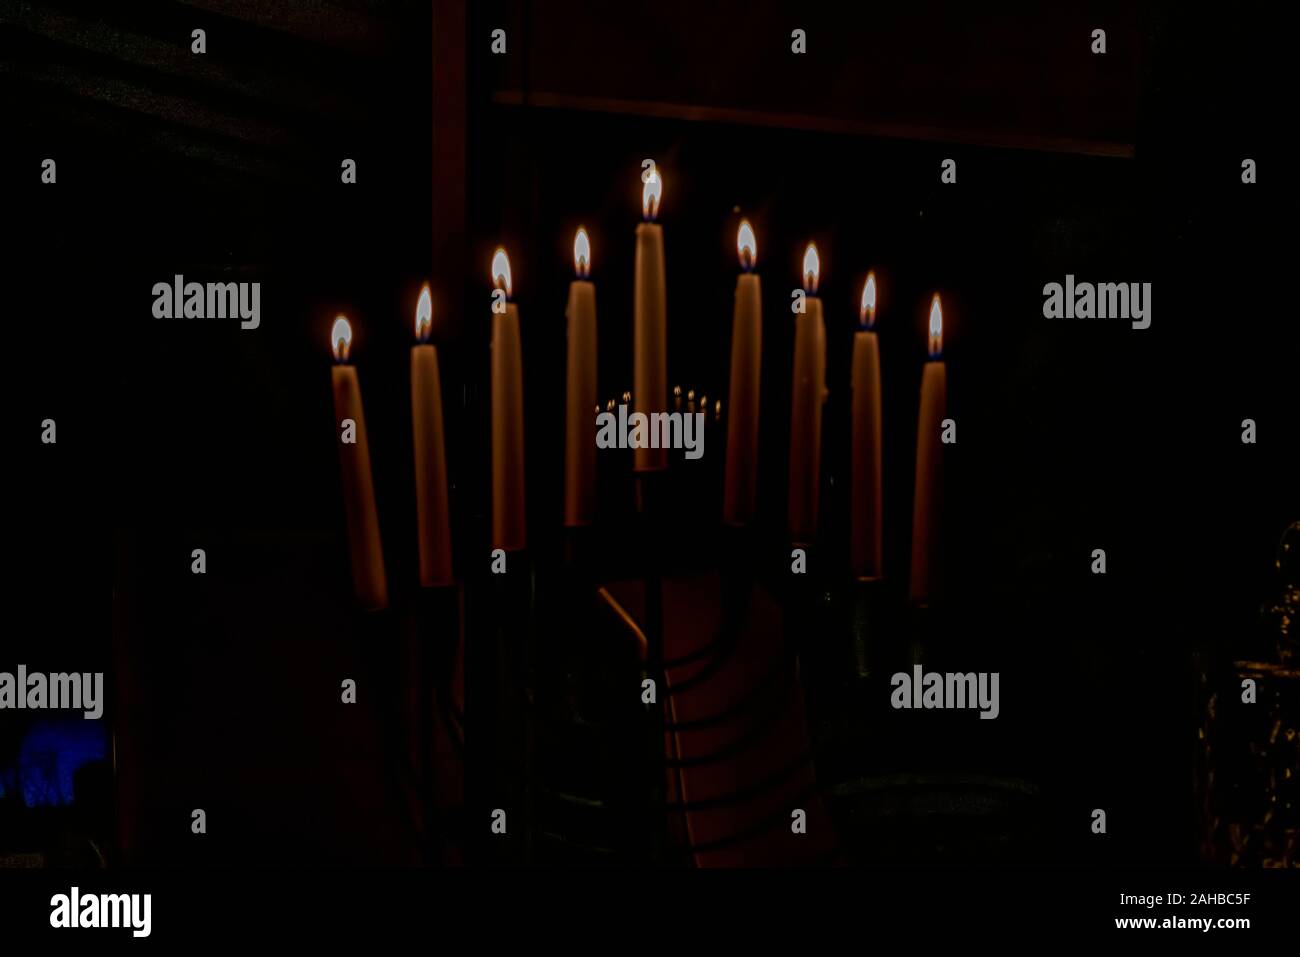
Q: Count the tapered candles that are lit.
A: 9